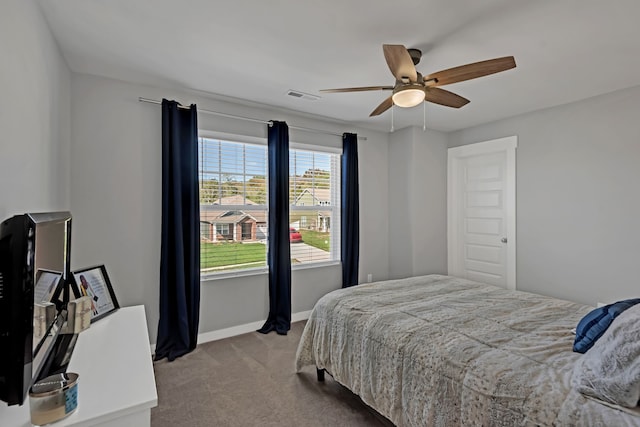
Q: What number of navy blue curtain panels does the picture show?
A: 3